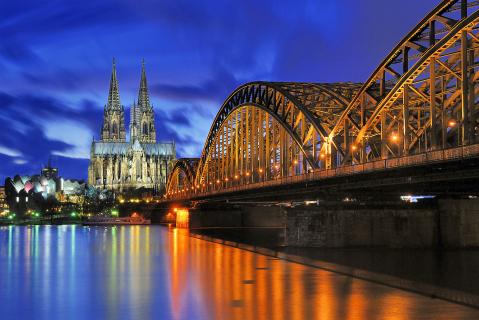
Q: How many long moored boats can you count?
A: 1